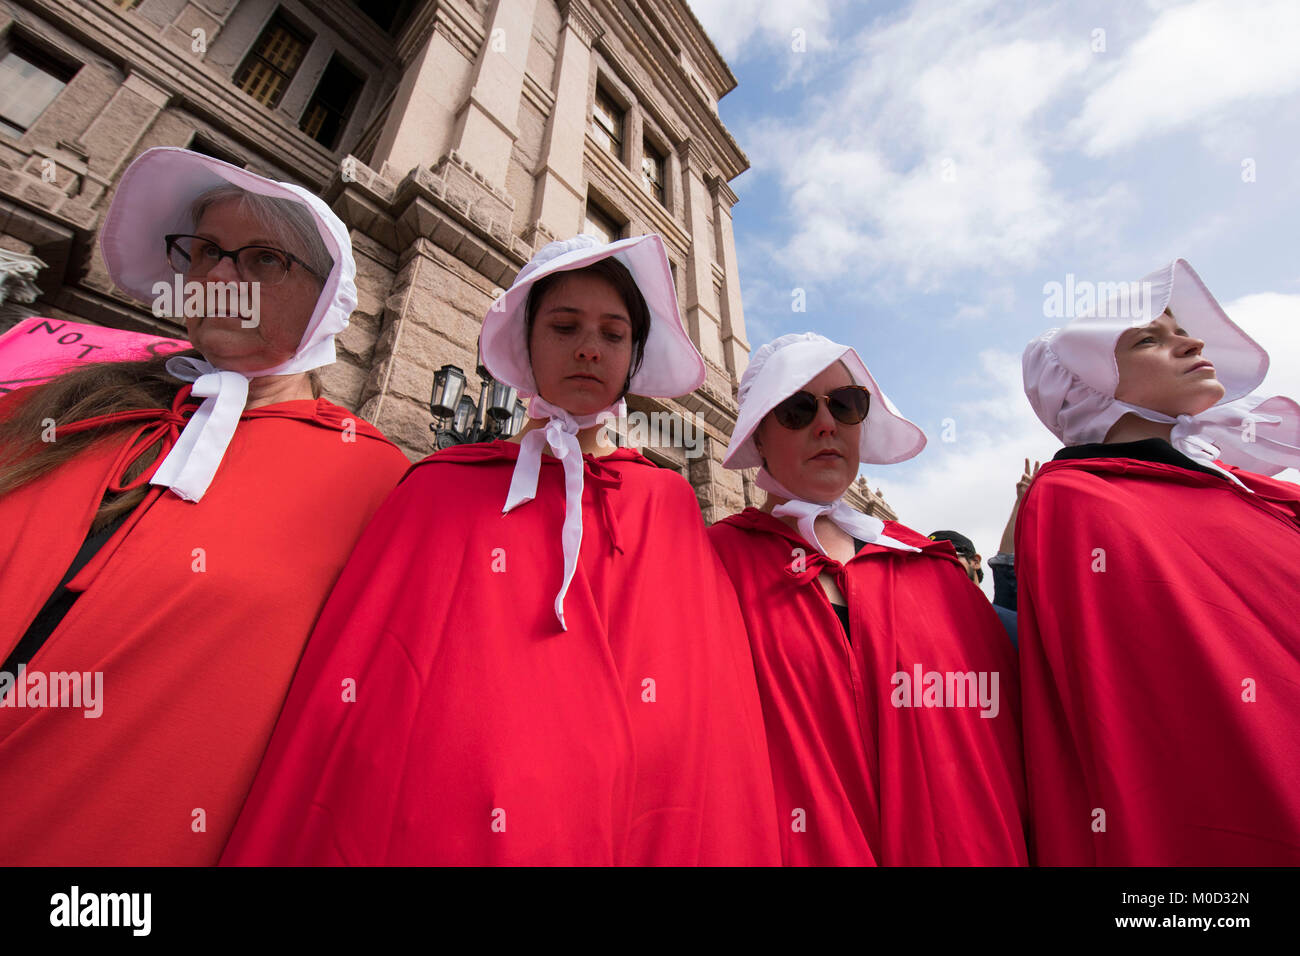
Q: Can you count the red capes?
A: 4